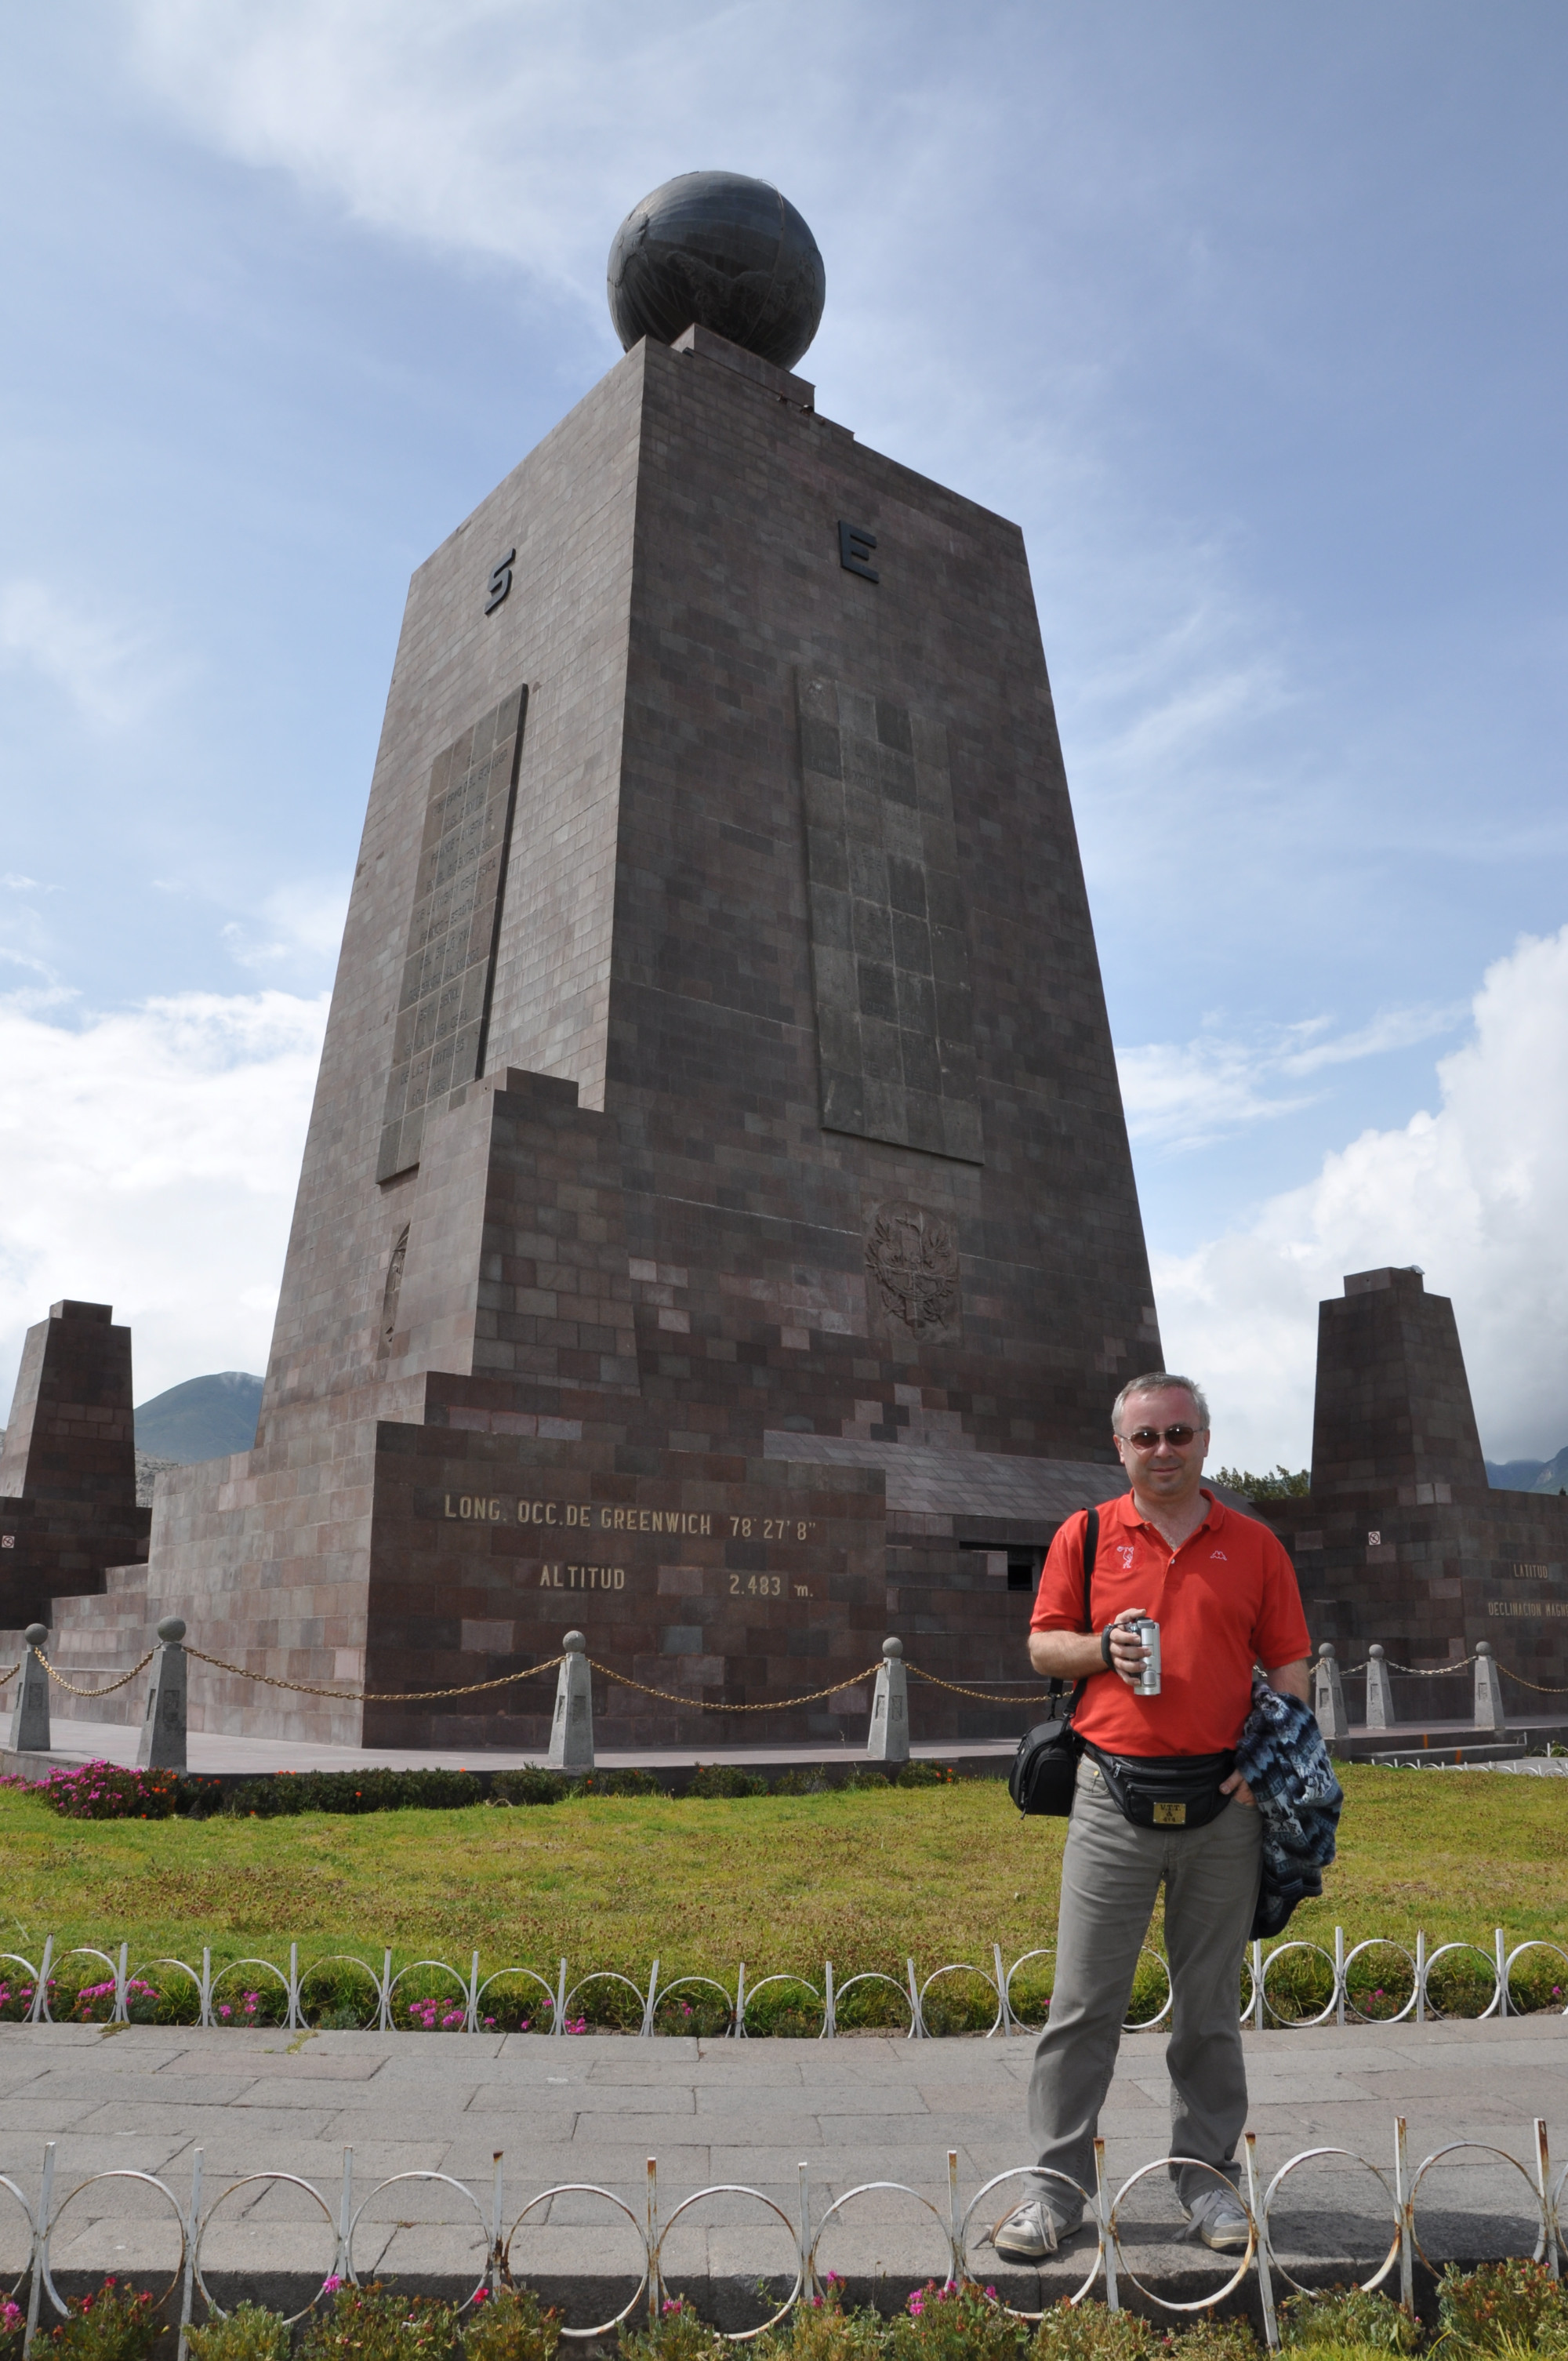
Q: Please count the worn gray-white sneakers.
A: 2